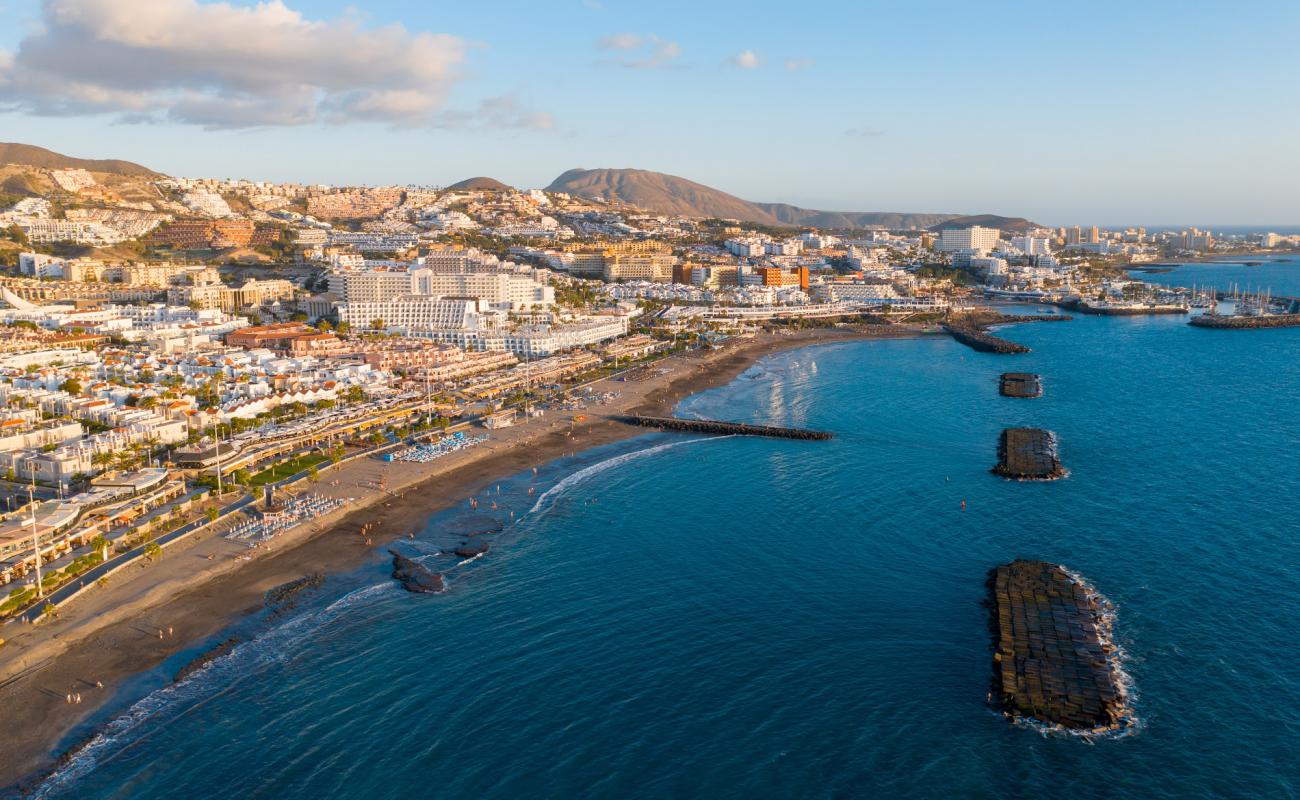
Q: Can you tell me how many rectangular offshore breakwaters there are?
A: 3